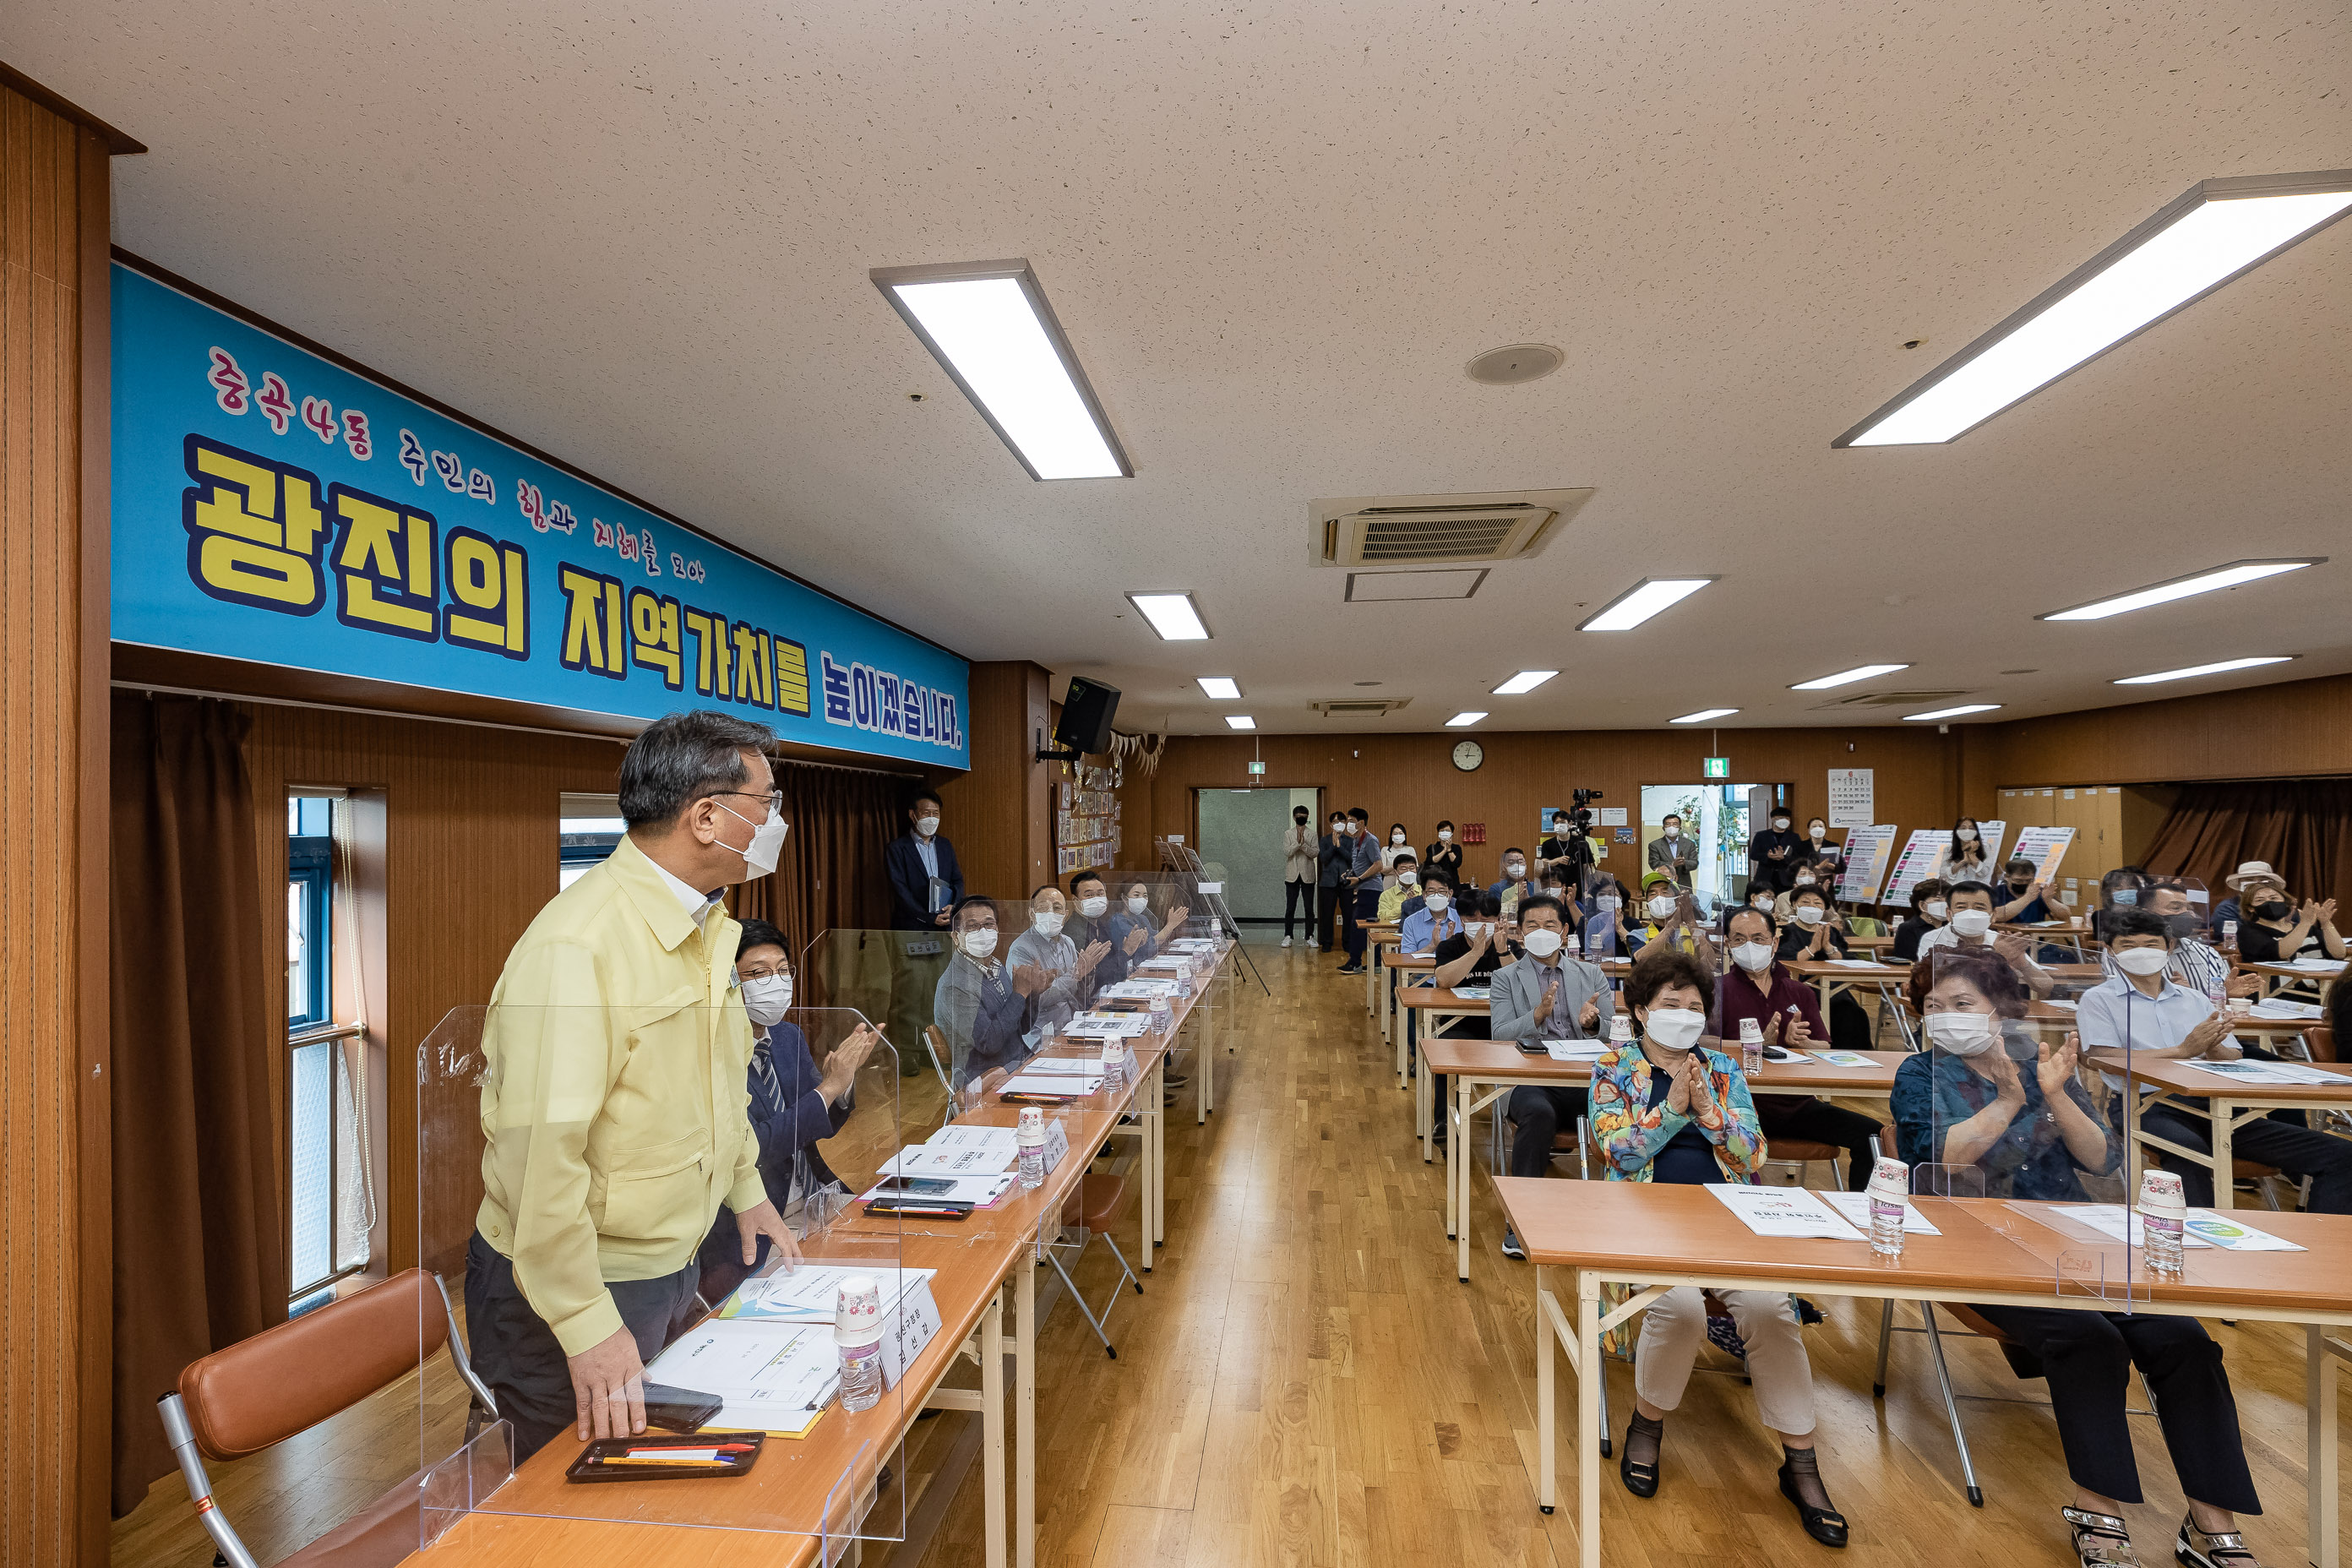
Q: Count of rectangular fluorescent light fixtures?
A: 13